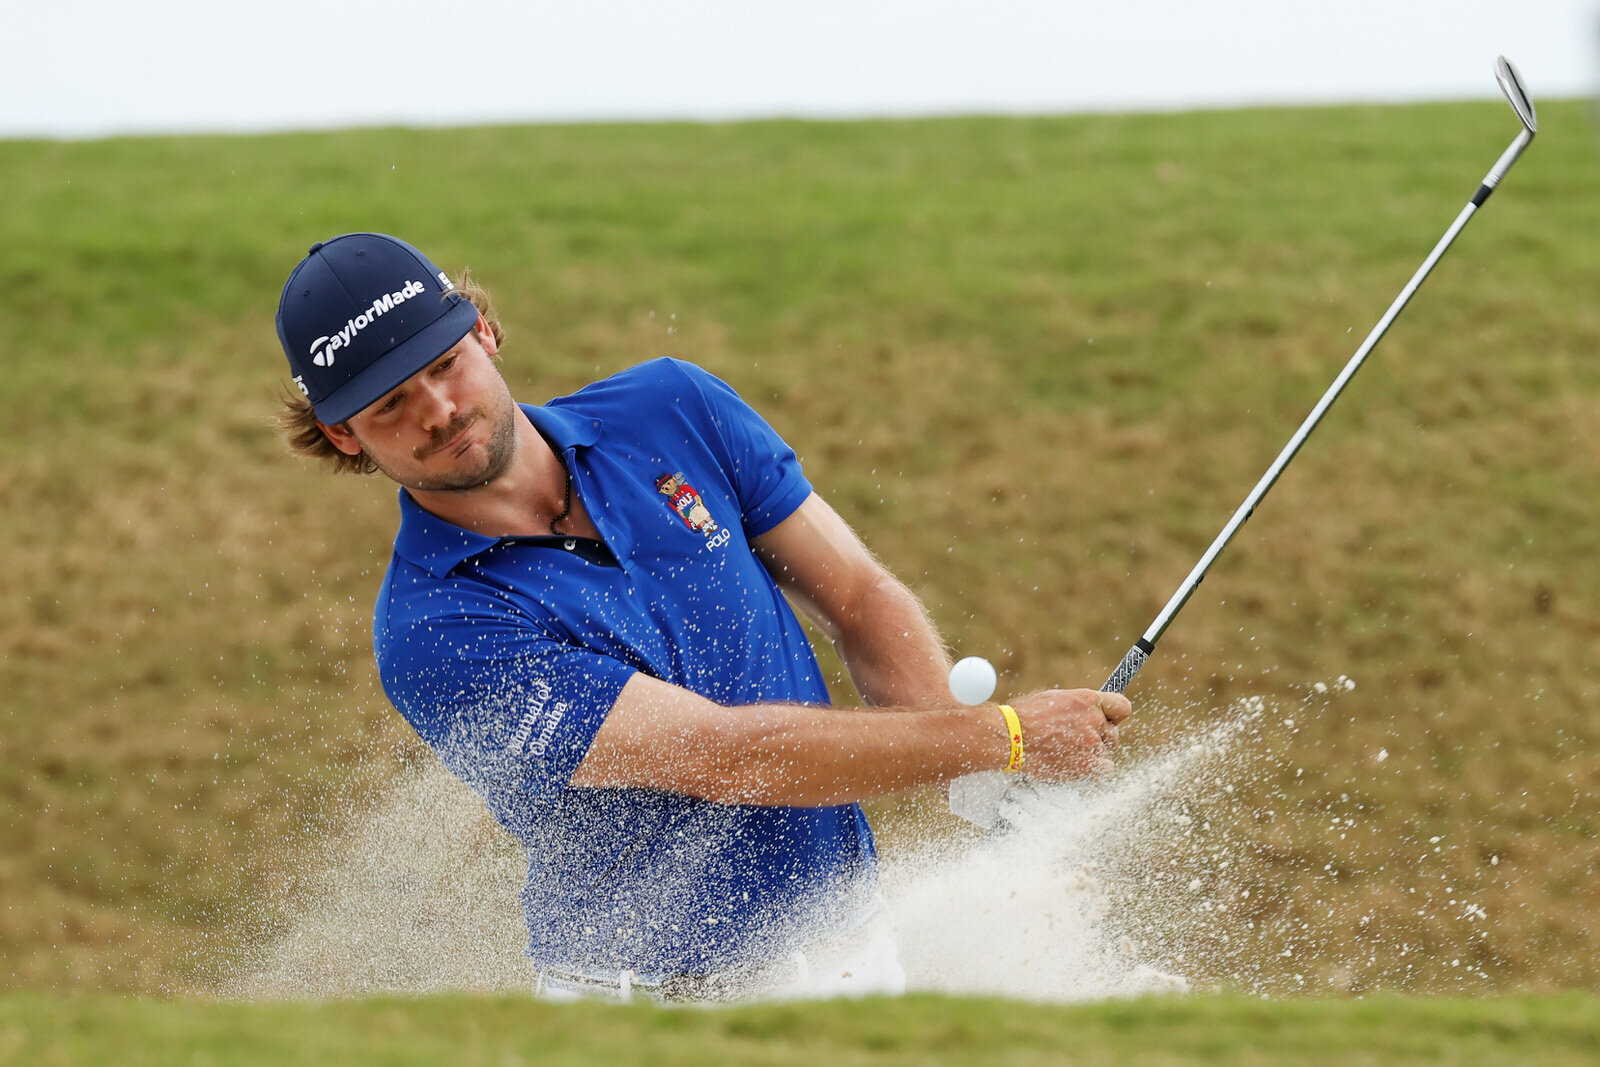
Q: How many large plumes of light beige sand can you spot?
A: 2